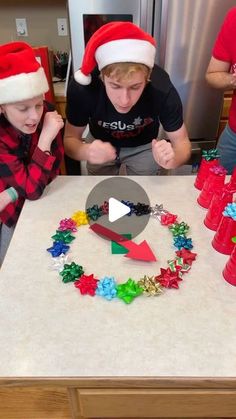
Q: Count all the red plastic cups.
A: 6